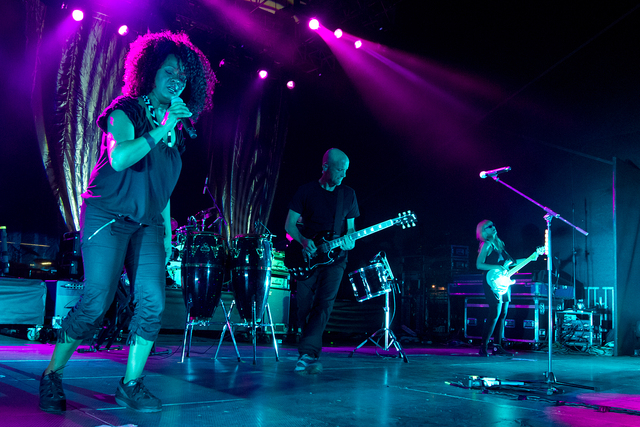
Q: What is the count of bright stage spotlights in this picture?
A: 7